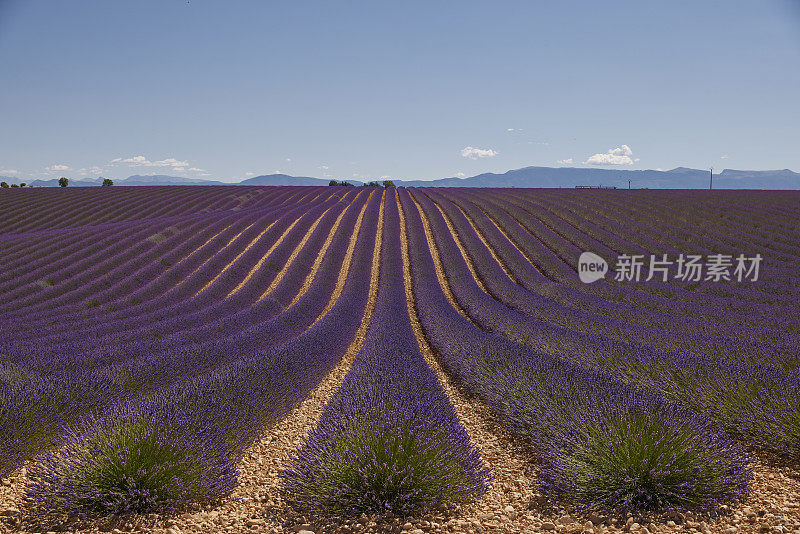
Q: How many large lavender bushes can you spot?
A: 3